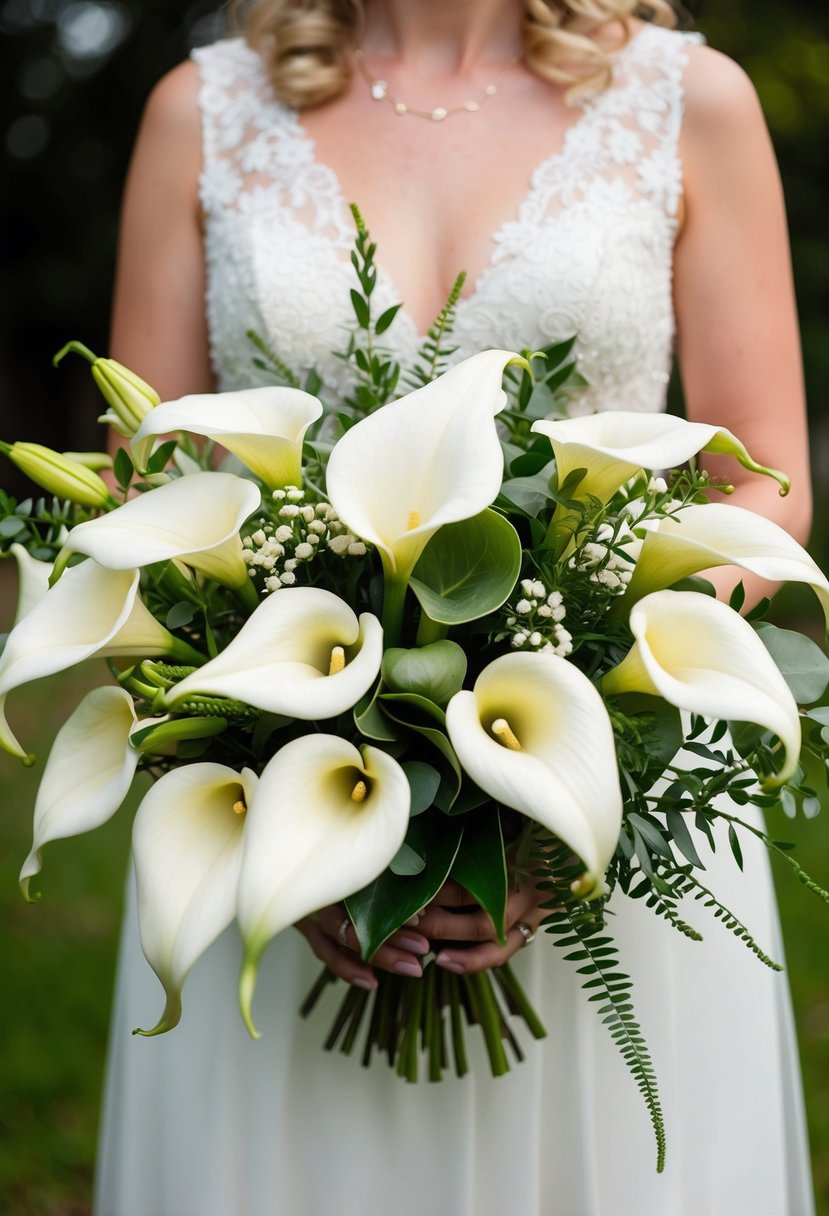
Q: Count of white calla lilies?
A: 12